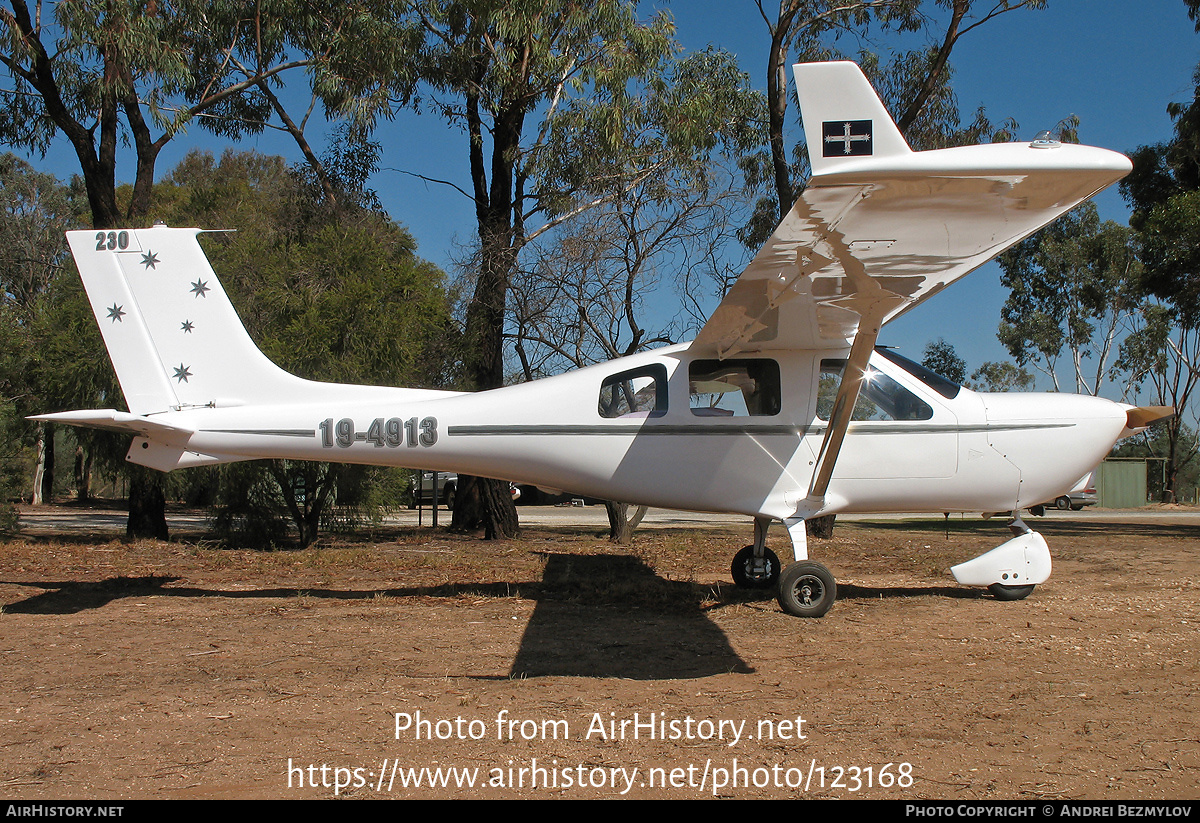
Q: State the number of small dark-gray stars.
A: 5